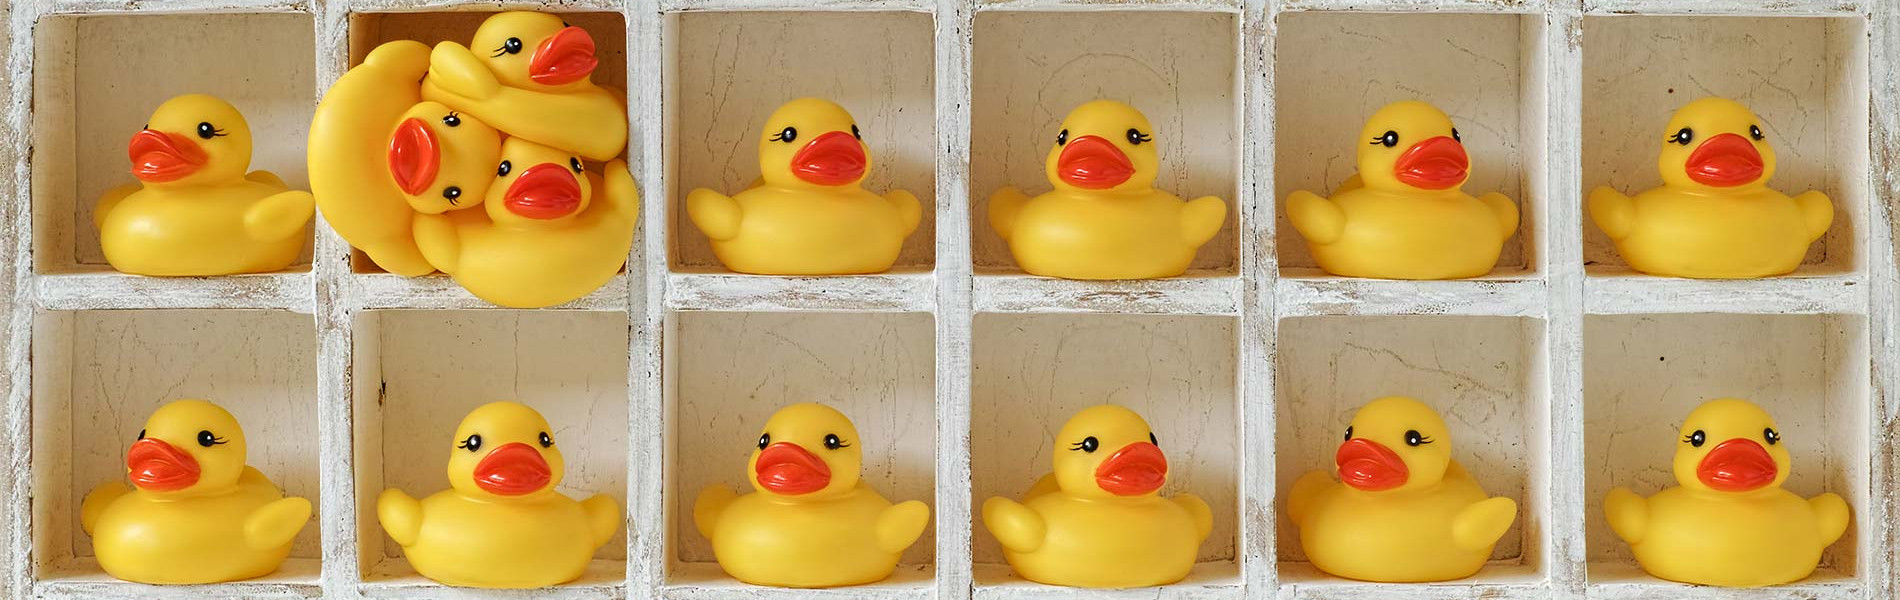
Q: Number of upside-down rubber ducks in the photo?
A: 0